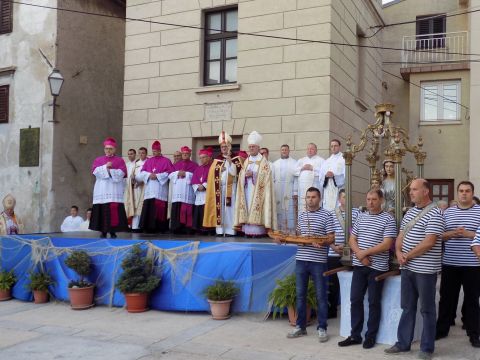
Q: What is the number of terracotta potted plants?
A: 6